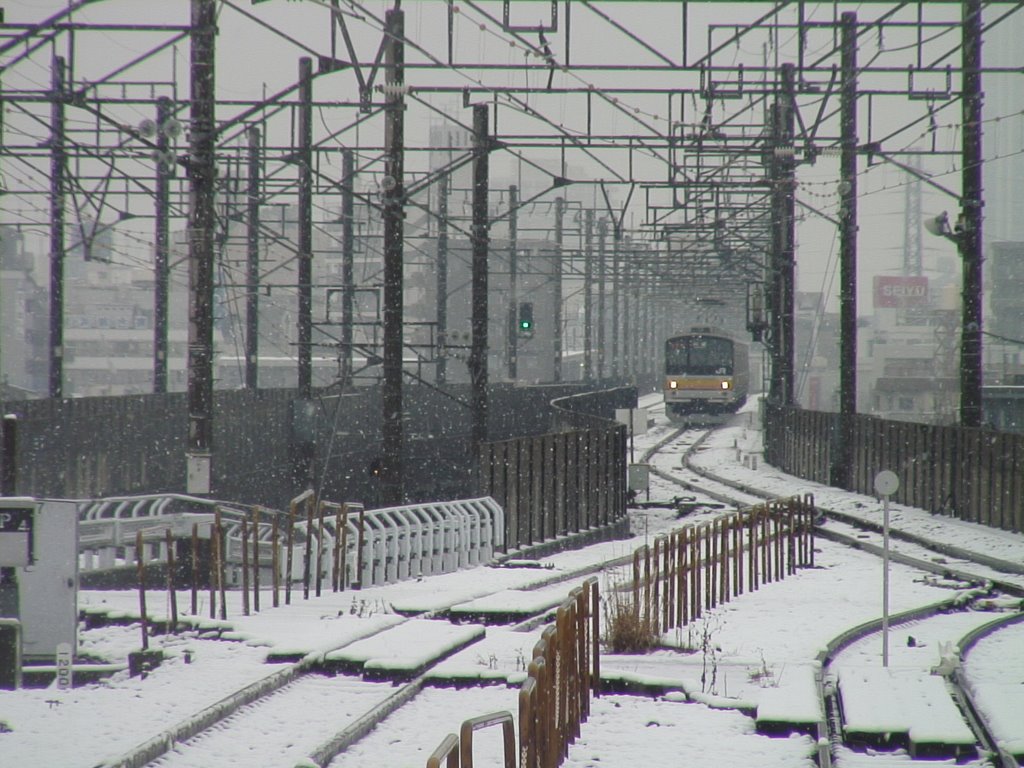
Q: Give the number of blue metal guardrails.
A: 0